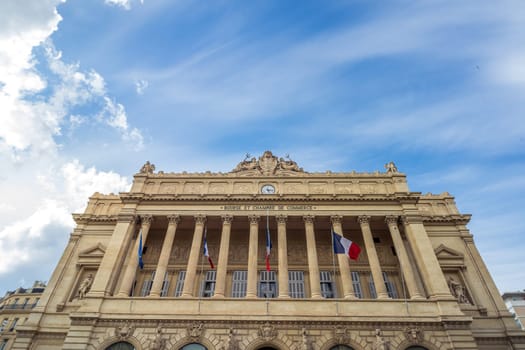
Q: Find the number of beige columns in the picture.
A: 10